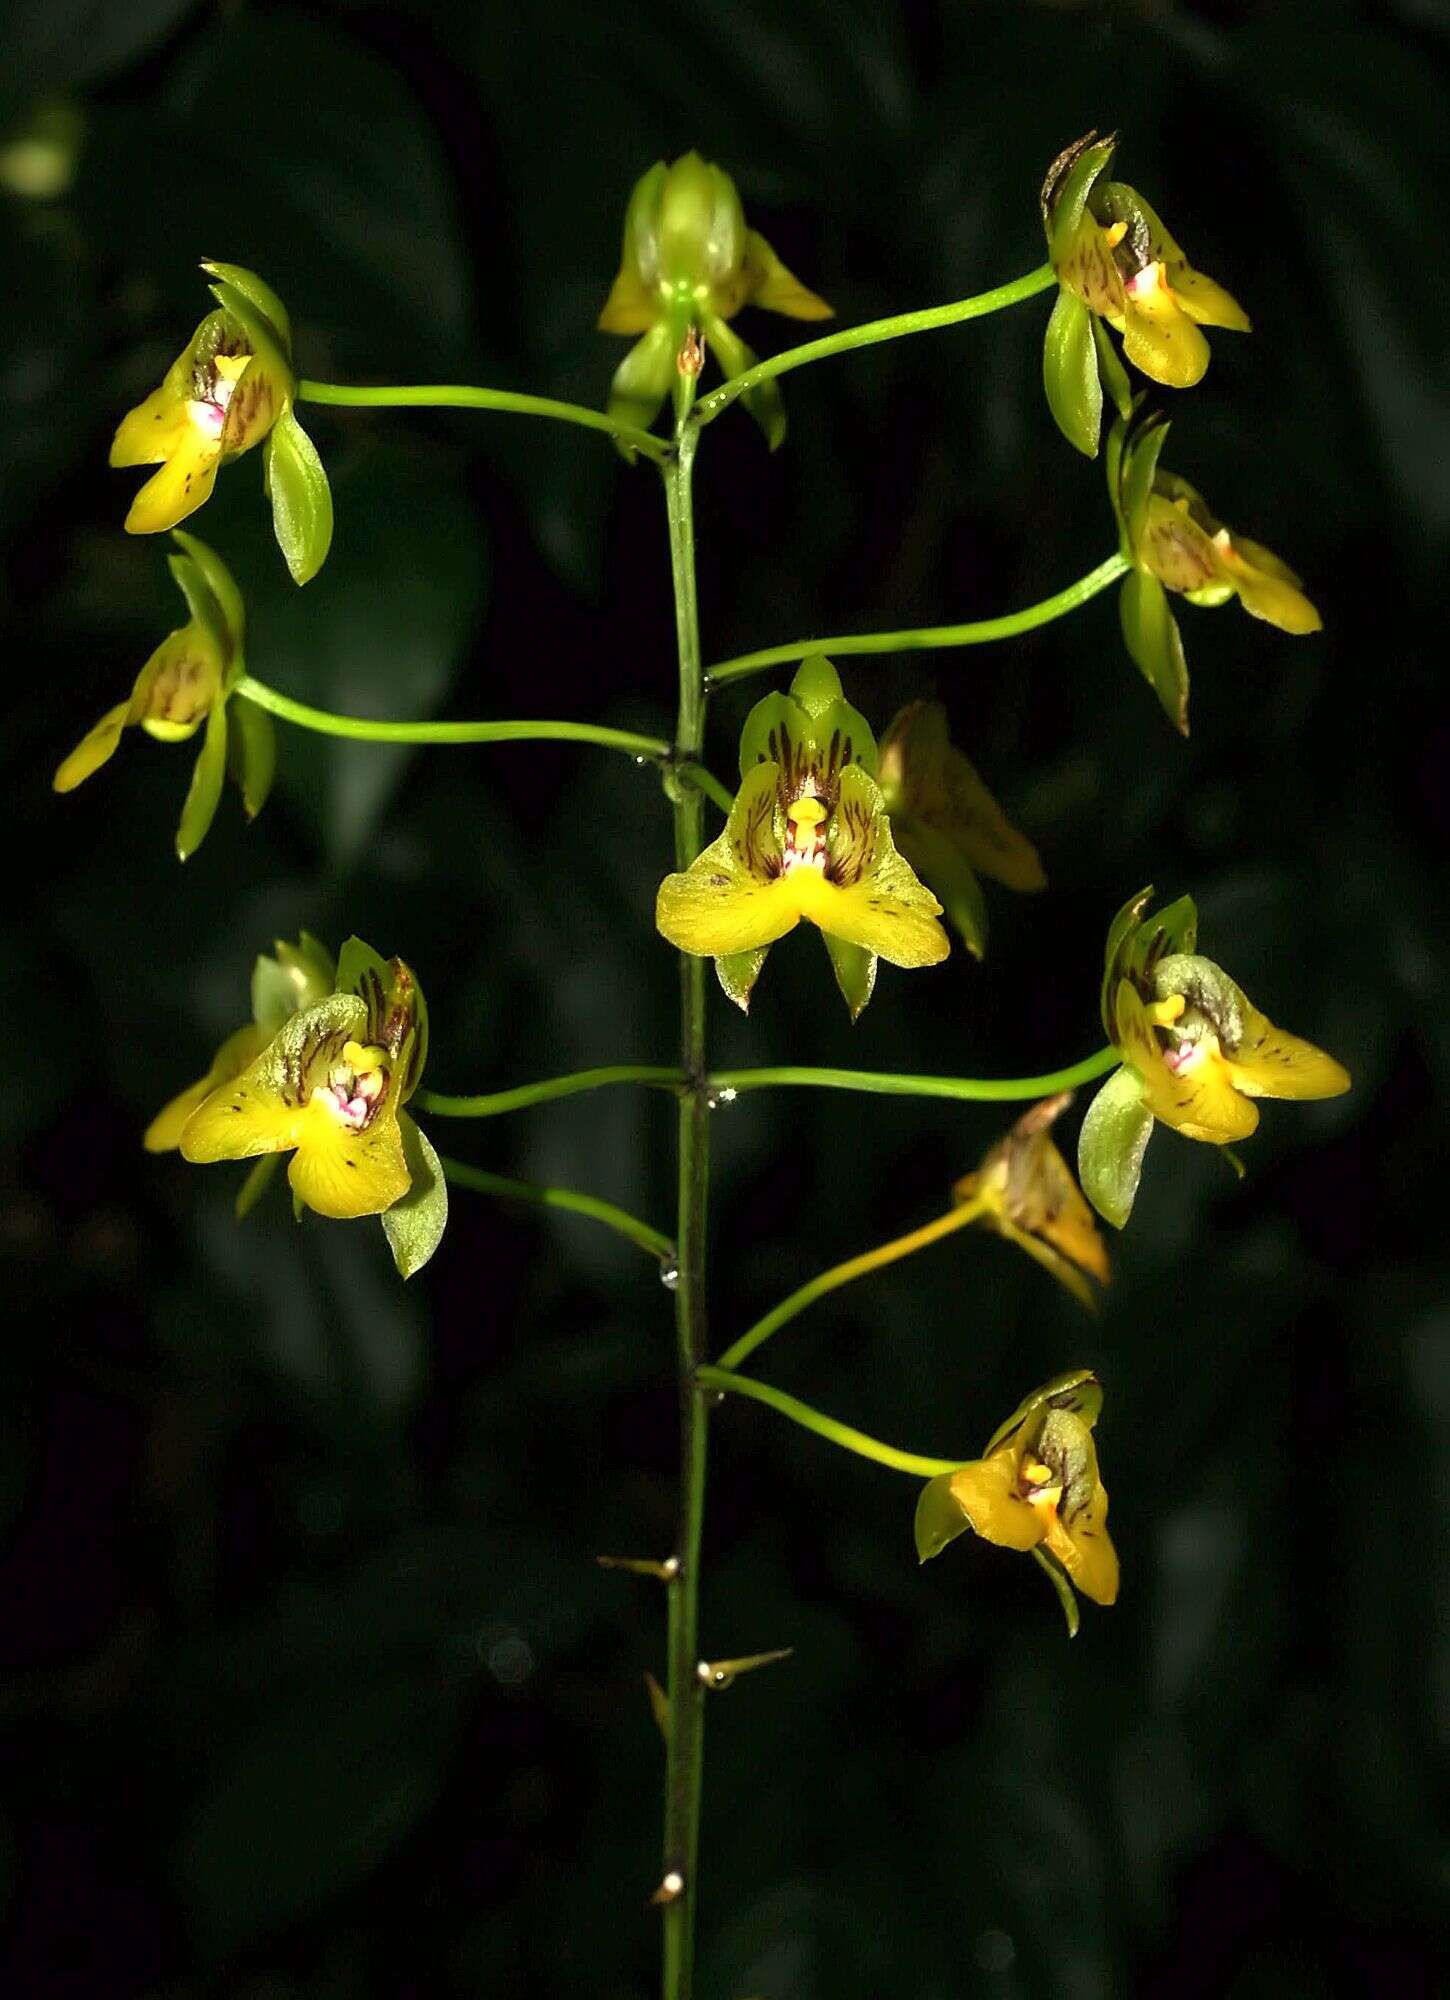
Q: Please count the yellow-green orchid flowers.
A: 12